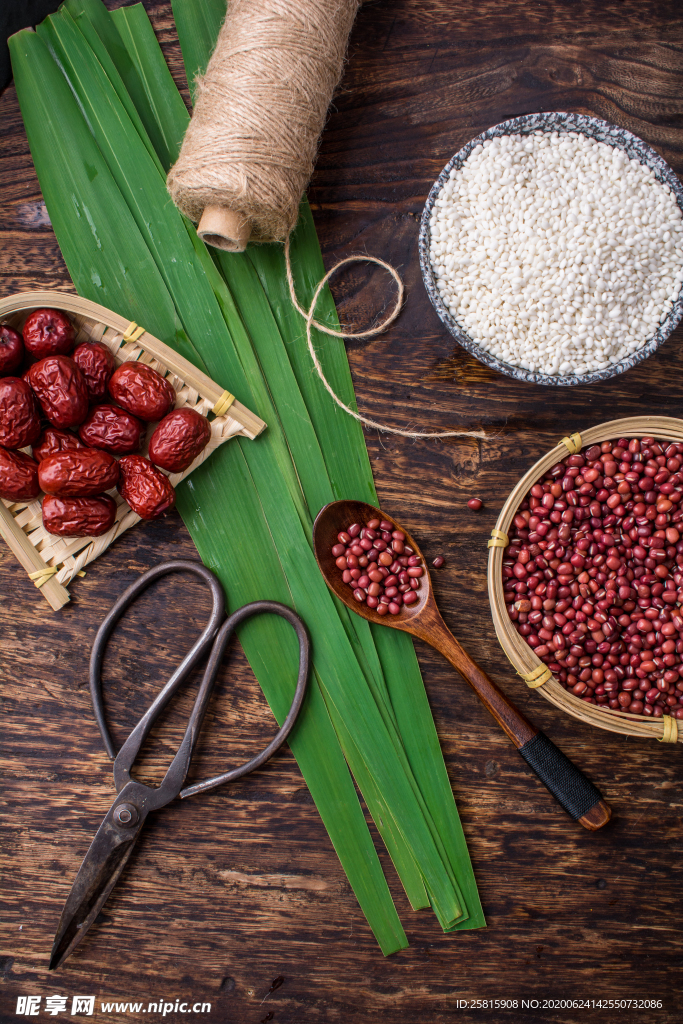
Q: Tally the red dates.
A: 13